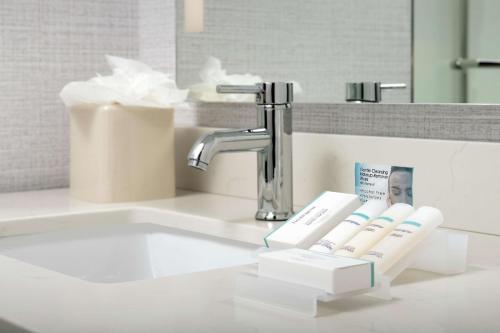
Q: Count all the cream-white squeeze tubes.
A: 3